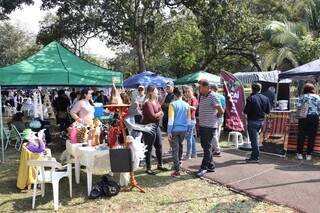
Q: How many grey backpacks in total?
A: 1